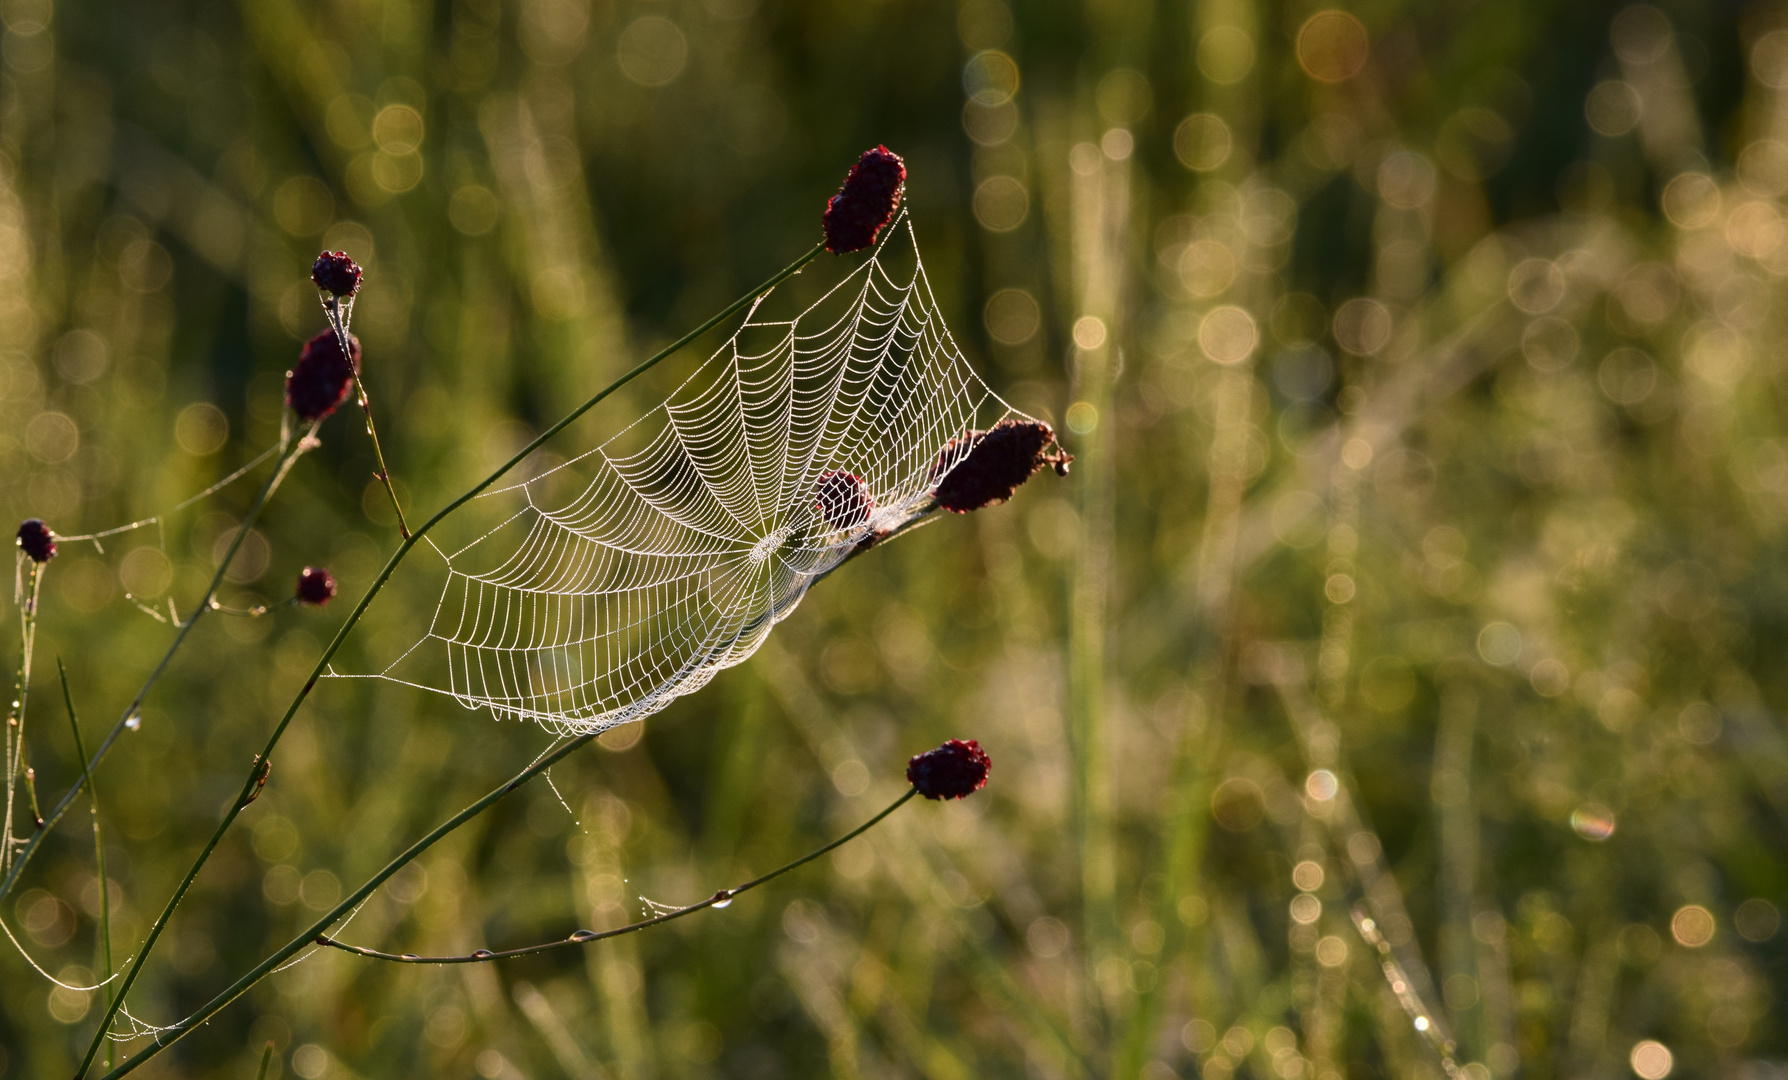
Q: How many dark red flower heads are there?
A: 8